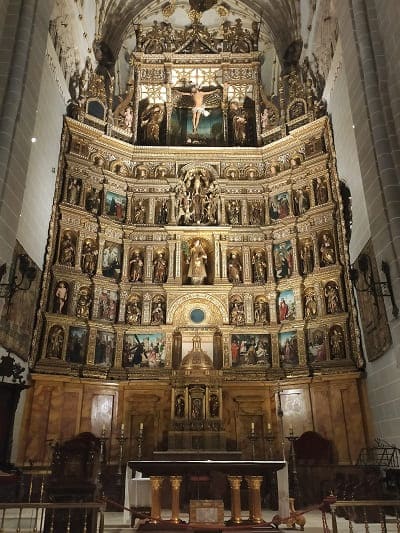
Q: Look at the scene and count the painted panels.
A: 12